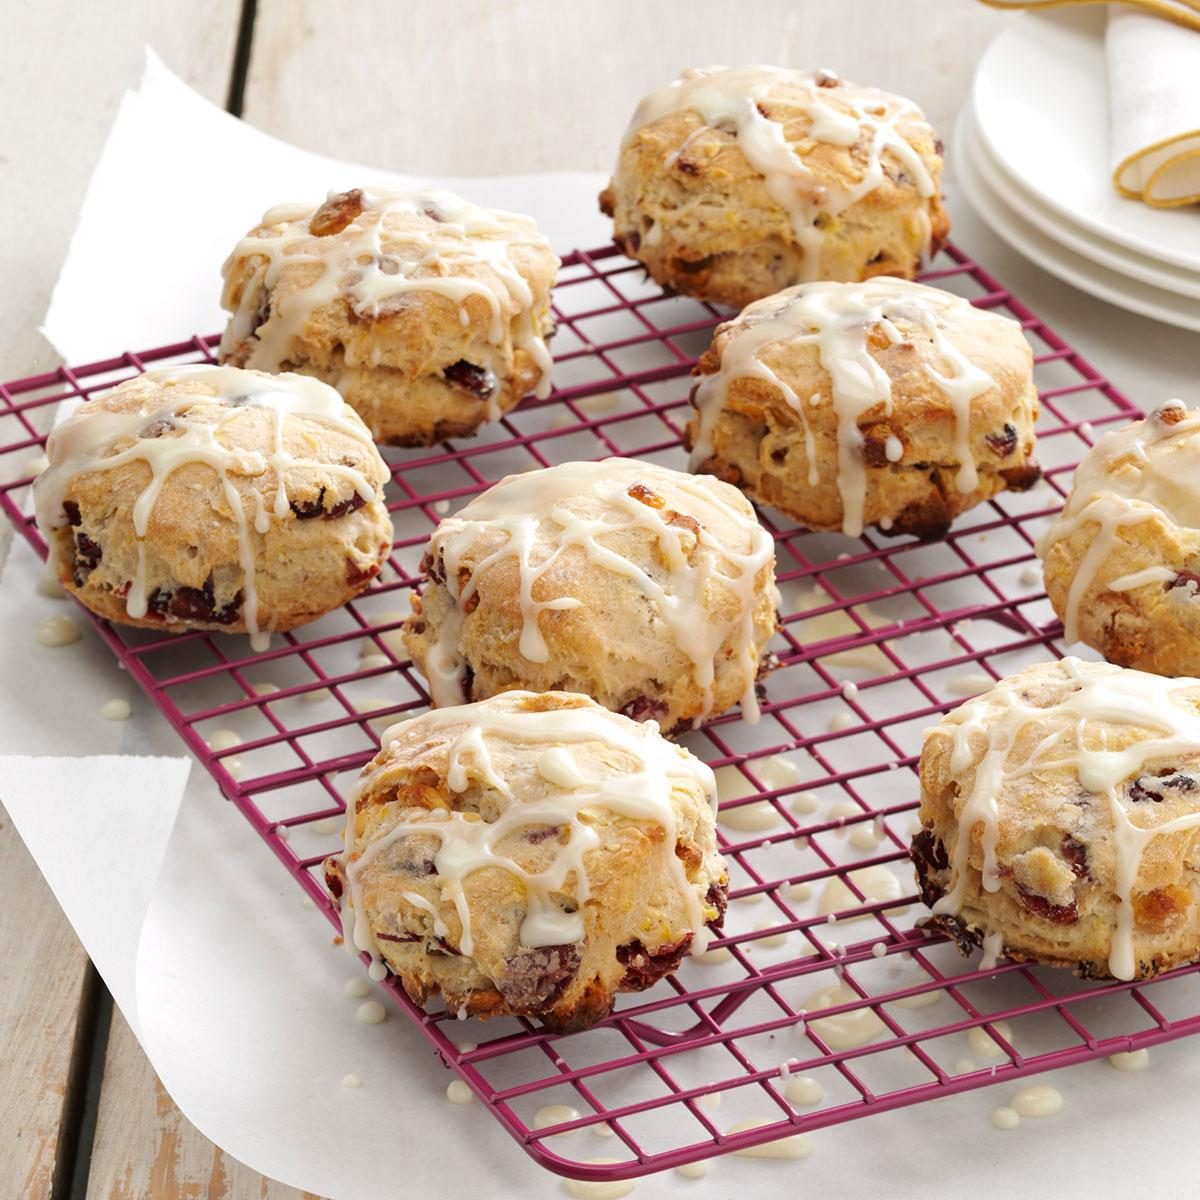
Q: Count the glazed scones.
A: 8